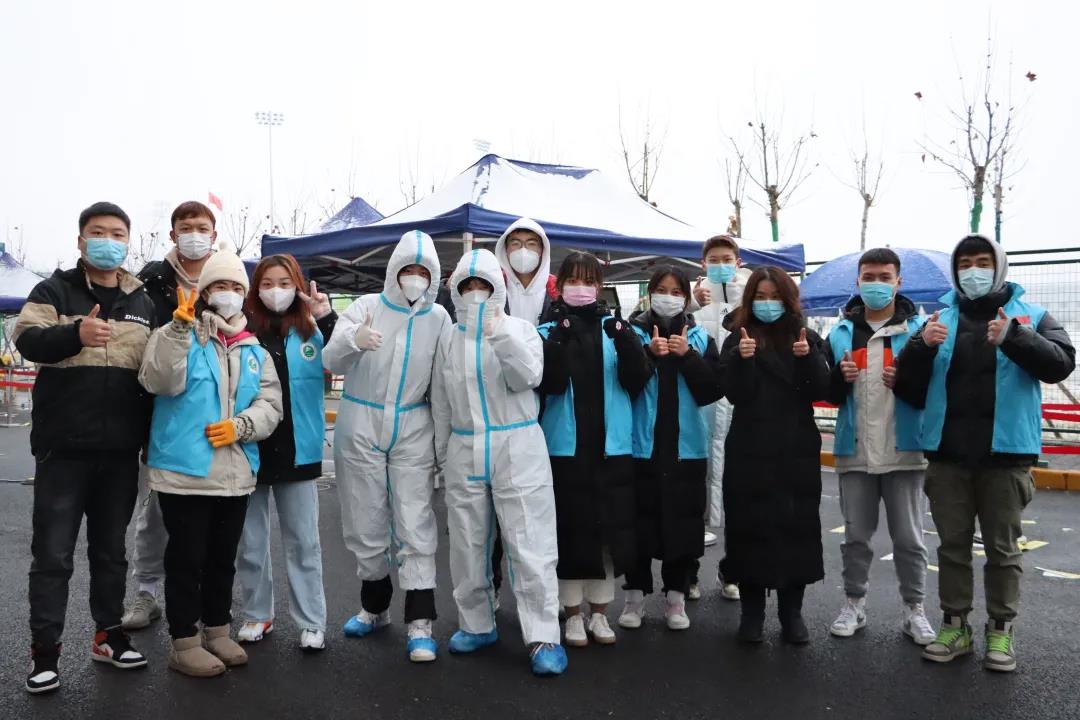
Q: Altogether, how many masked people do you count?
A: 13